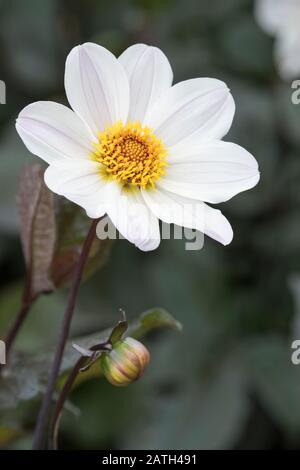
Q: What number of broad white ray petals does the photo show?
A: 8